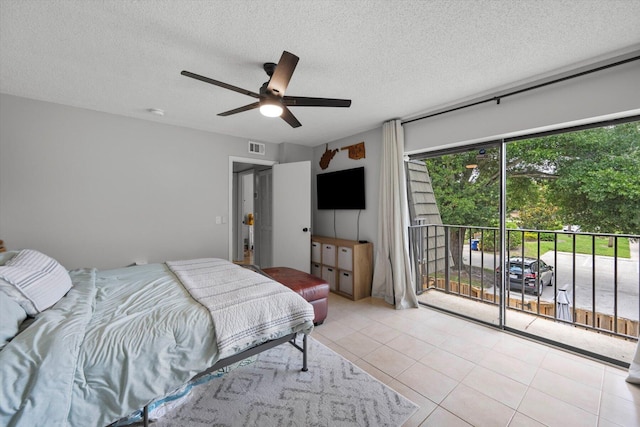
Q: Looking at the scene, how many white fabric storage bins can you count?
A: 6